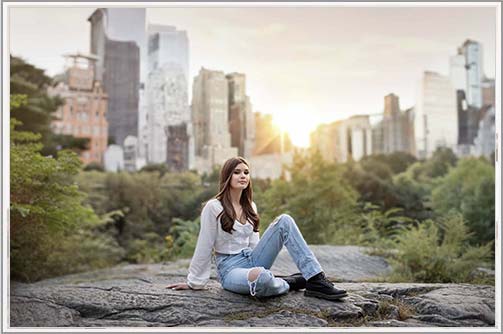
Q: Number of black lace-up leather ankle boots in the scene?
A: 2